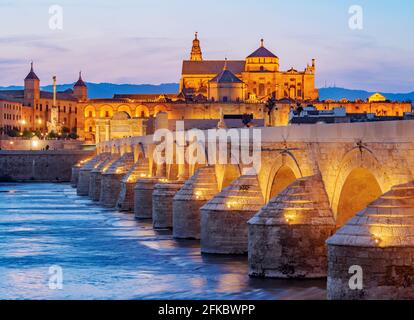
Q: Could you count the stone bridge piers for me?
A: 11